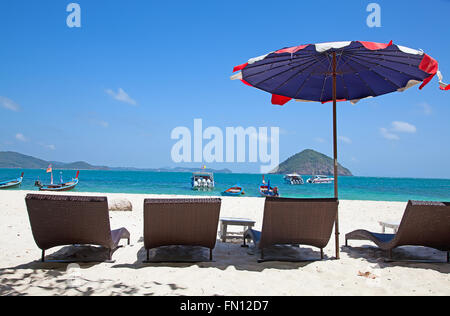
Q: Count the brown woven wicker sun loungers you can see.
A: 4